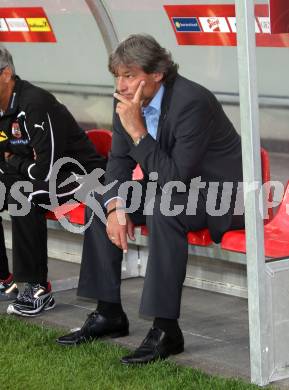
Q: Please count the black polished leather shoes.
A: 2